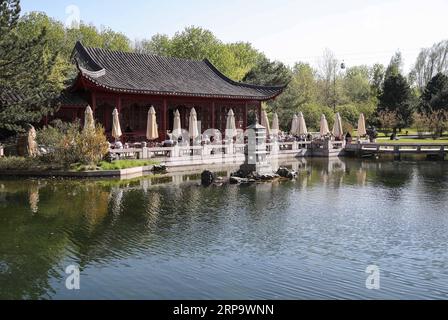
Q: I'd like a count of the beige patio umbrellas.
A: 13